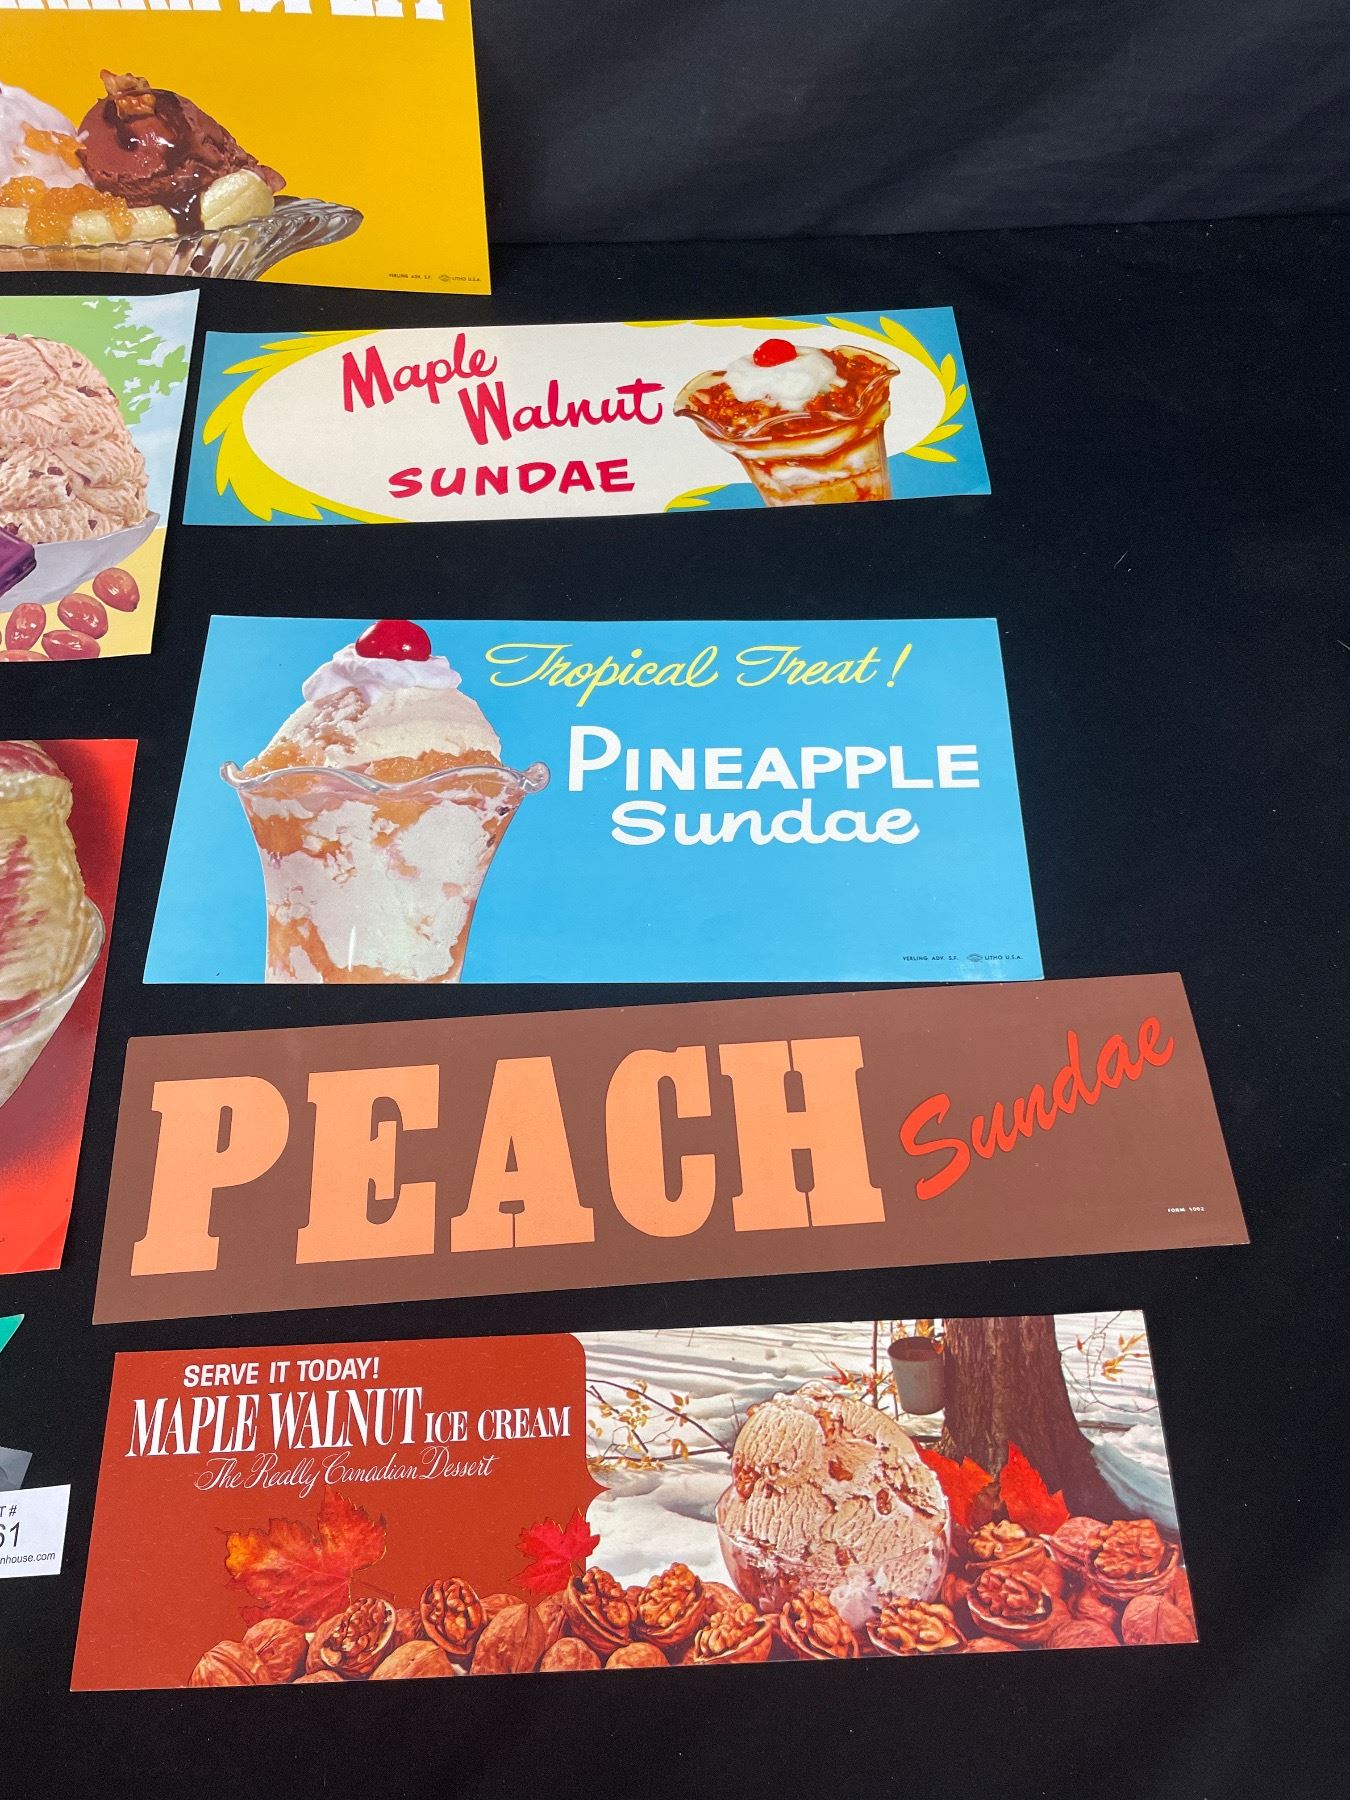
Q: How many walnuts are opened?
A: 10